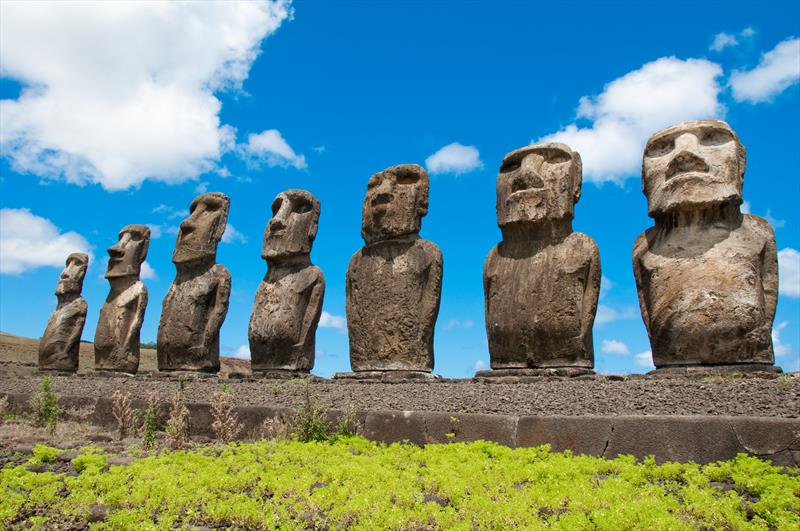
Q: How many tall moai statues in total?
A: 7